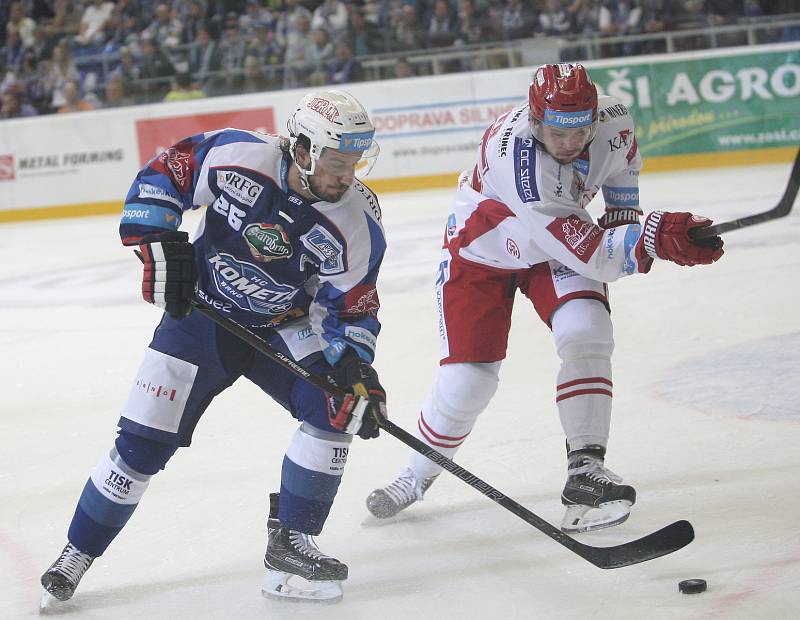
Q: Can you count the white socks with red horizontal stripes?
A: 2